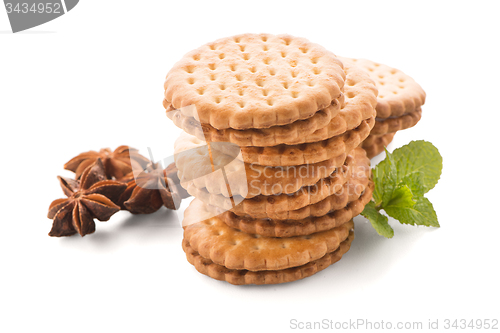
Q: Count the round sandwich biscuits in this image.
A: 7